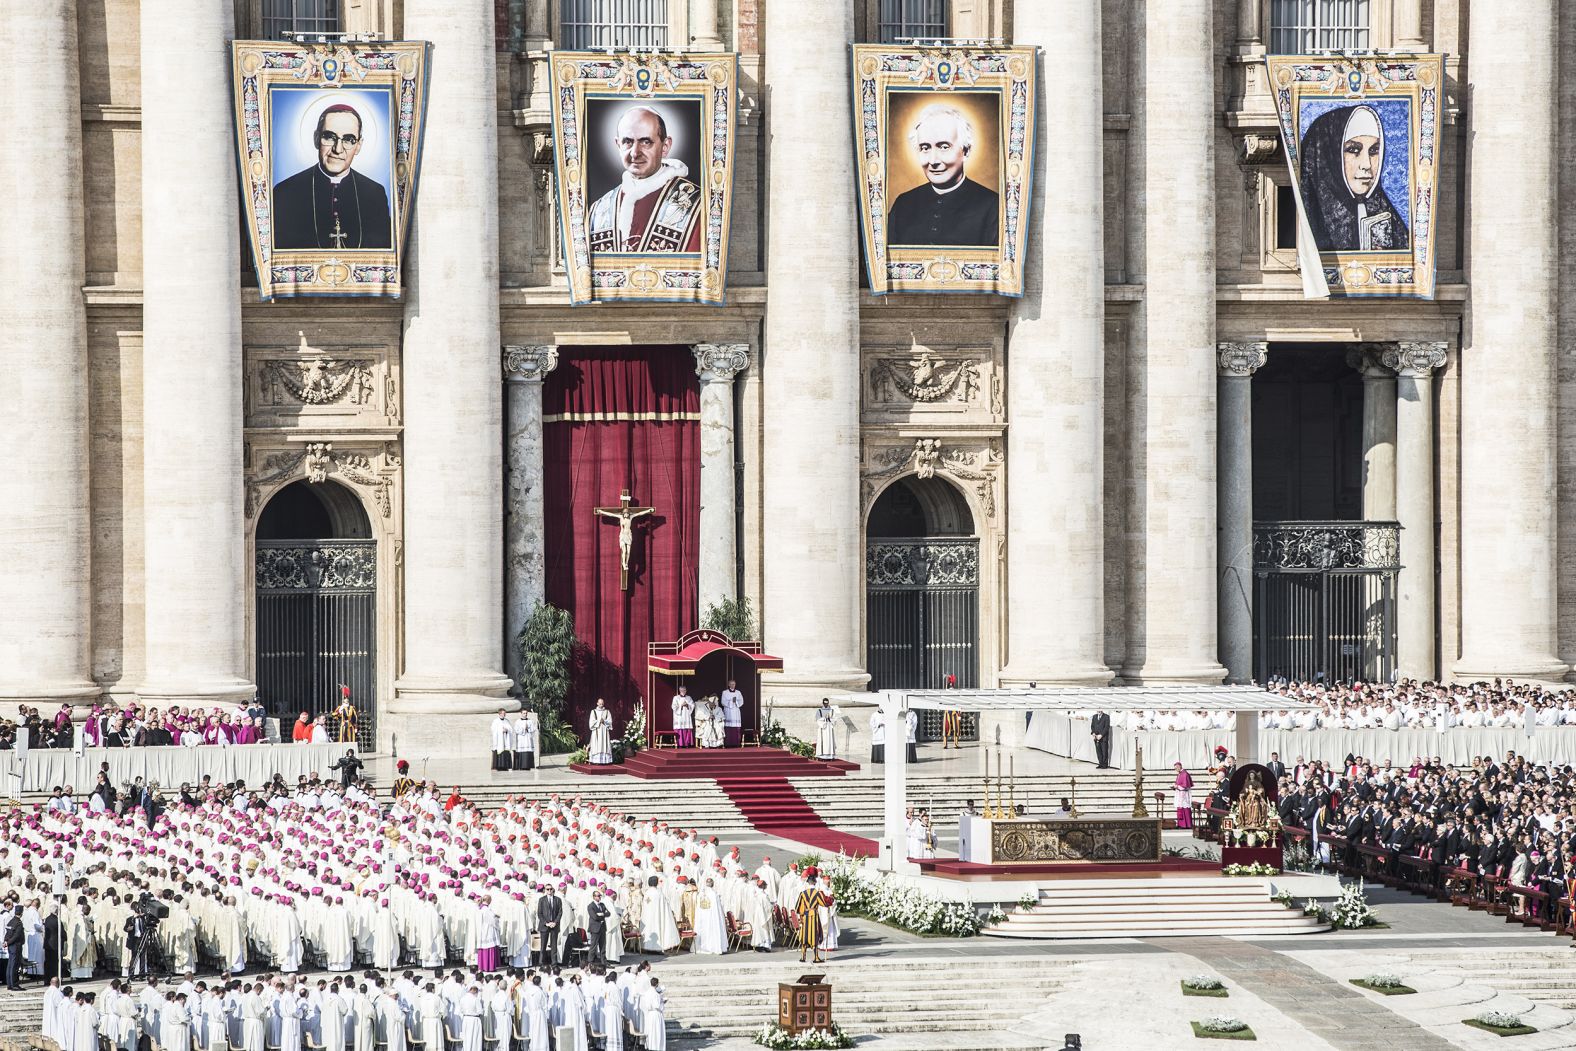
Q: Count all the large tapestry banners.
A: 4